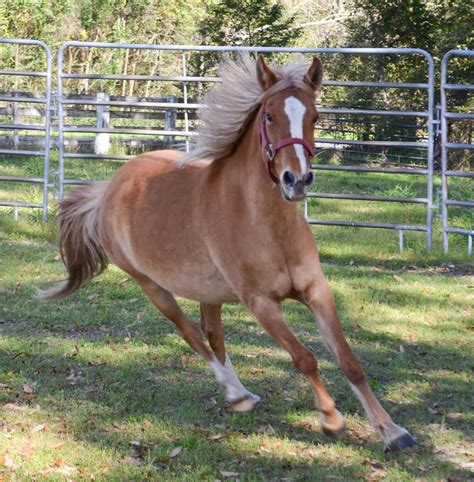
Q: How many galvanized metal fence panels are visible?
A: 3